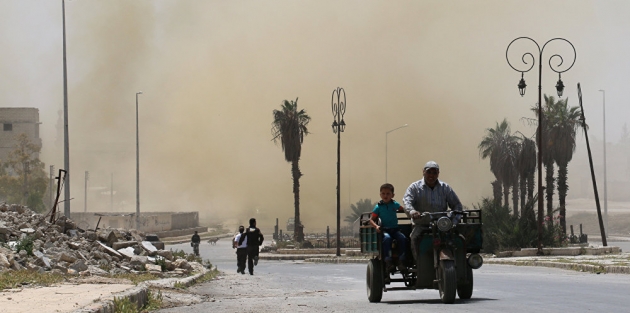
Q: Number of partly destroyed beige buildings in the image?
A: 1